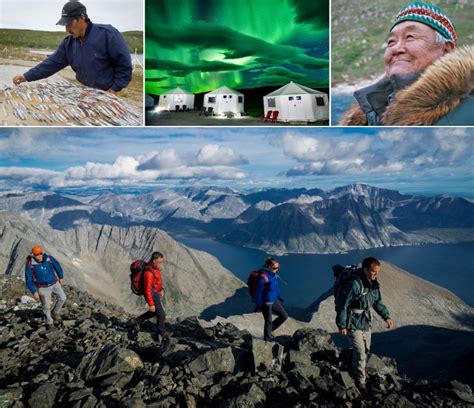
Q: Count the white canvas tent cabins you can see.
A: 3